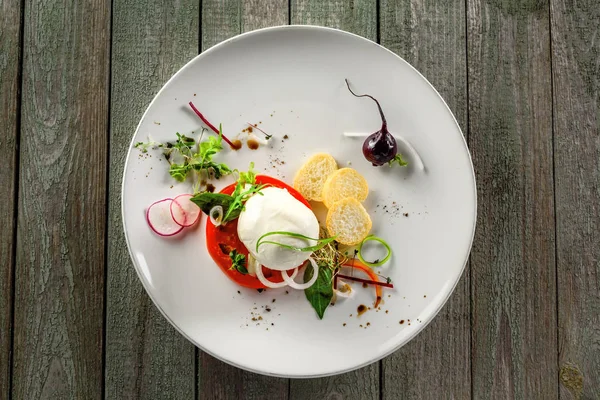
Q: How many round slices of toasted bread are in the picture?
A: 3